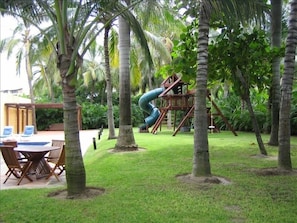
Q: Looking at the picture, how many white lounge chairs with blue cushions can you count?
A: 2